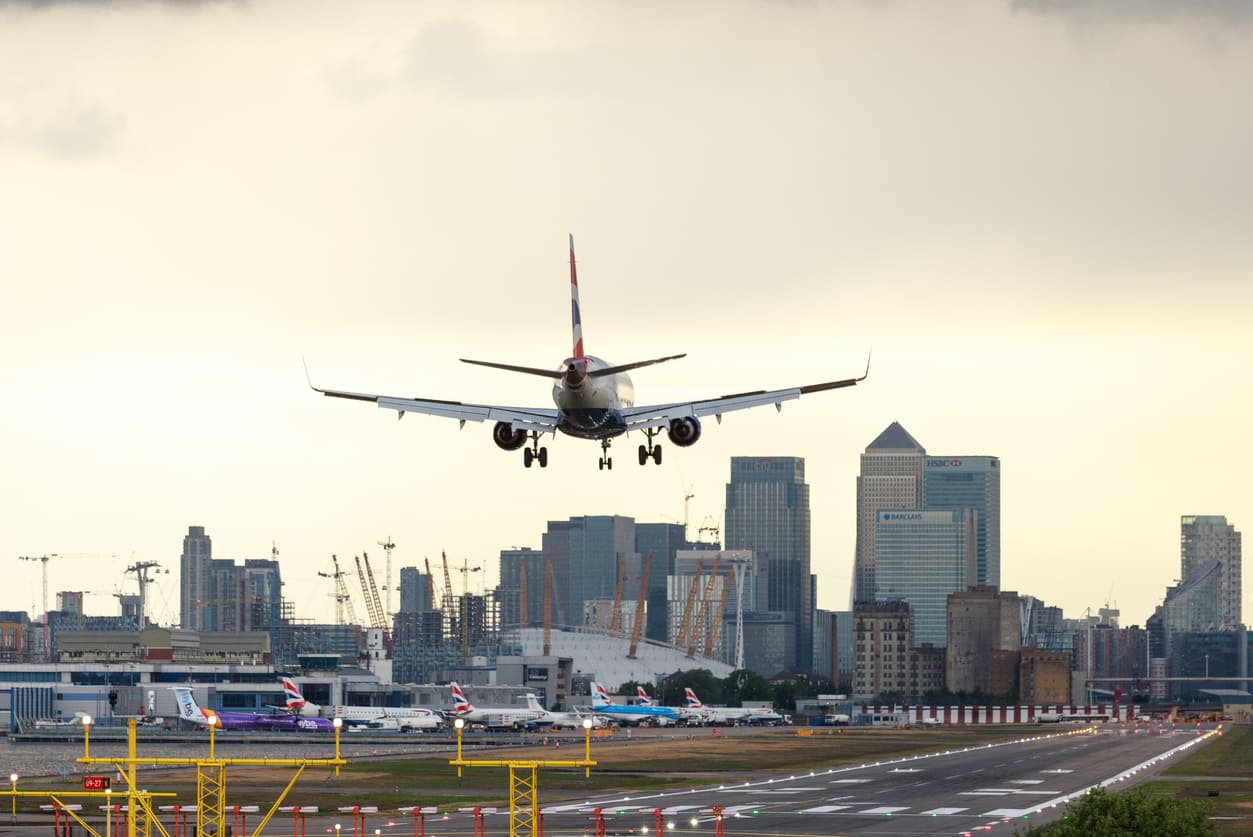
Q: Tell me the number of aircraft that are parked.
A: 8